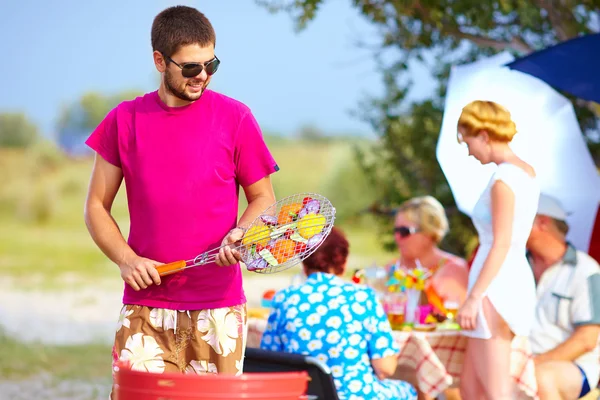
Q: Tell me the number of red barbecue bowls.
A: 1